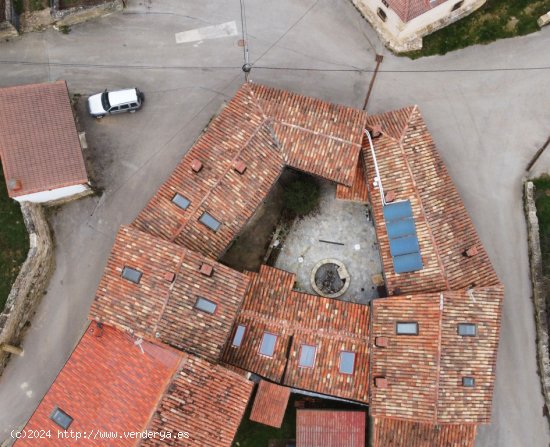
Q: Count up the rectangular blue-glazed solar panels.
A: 4